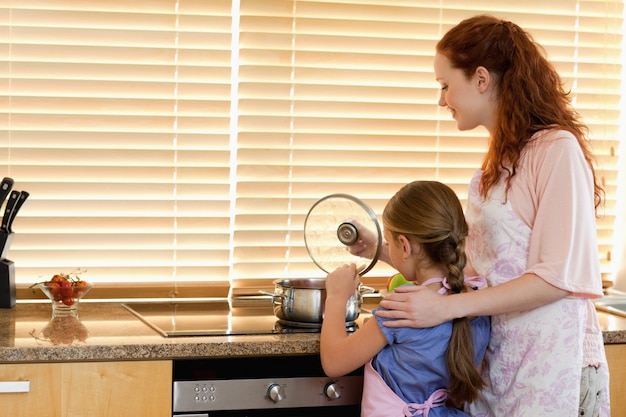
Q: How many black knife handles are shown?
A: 3